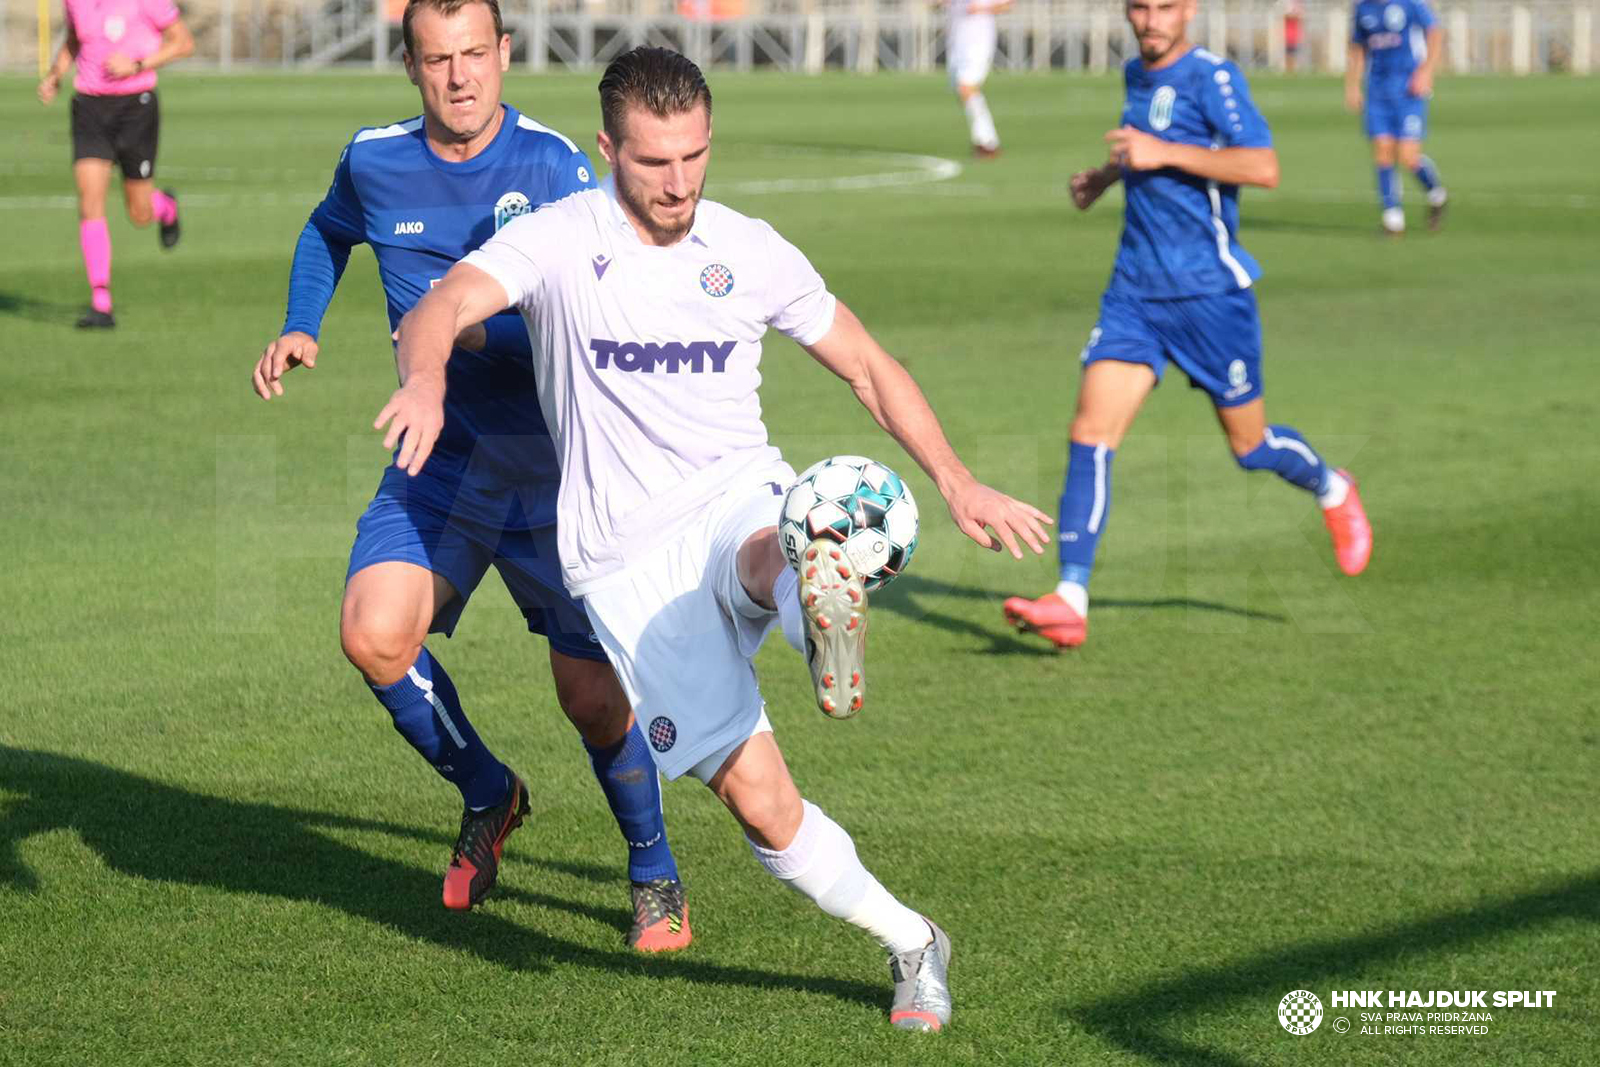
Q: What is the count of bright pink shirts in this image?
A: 1